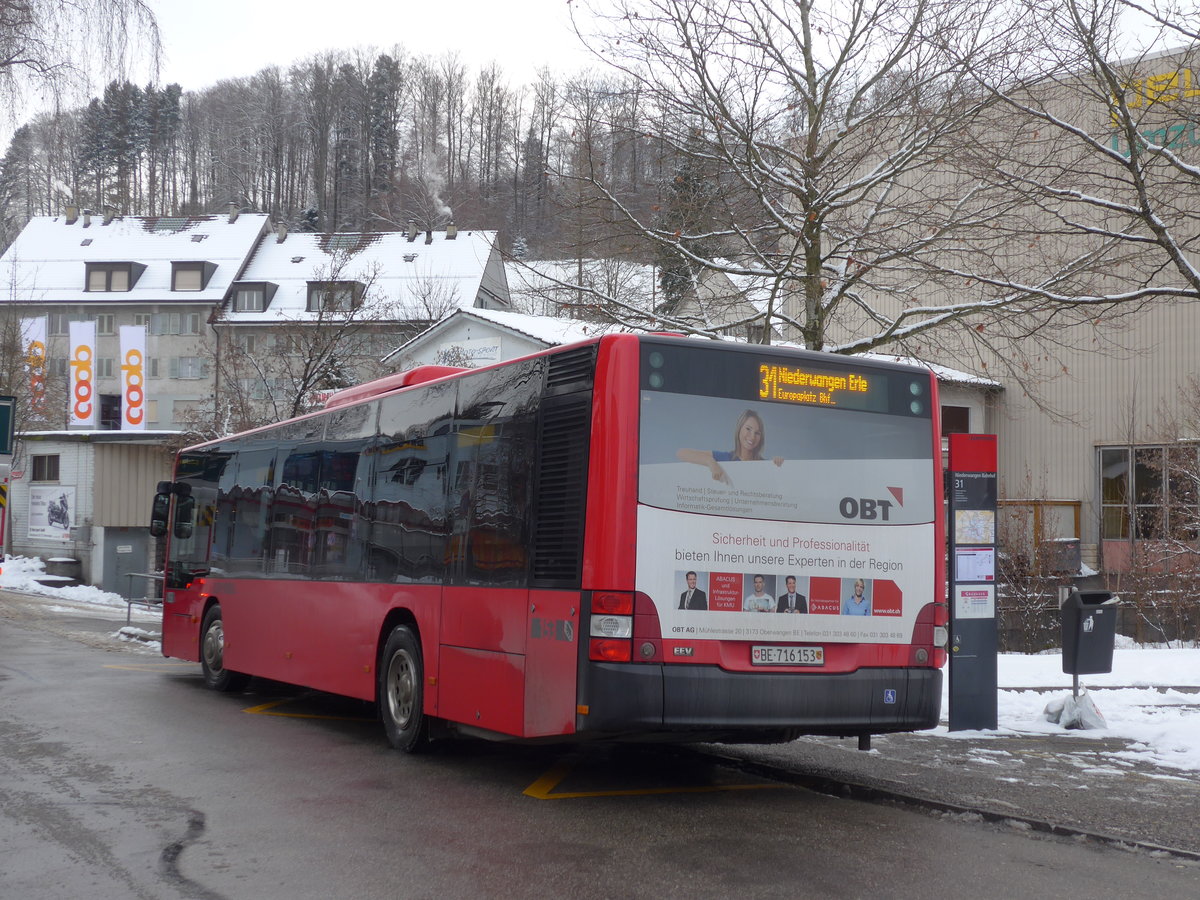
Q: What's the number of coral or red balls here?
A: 0